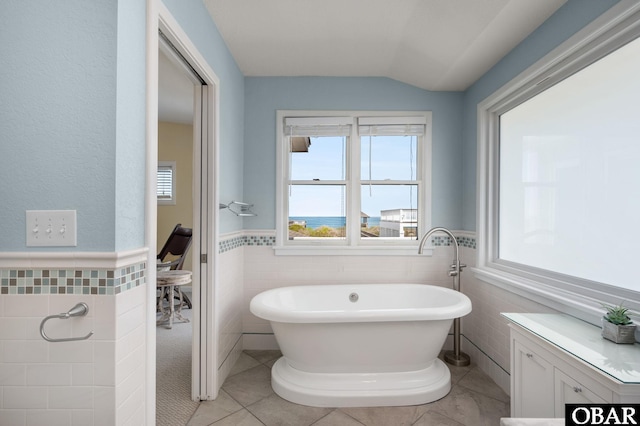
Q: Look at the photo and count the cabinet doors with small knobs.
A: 2